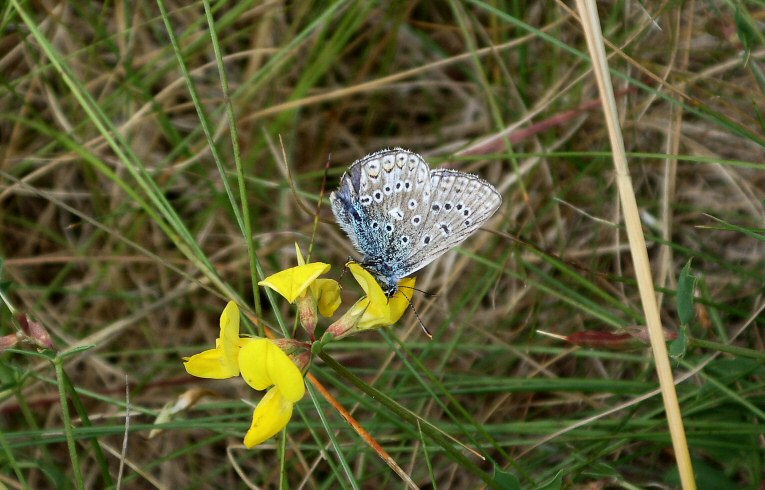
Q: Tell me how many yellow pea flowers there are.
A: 4